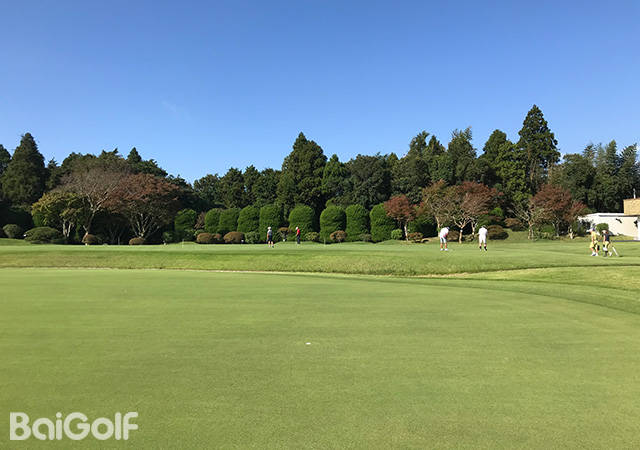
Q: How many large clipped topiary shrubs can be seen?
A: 9